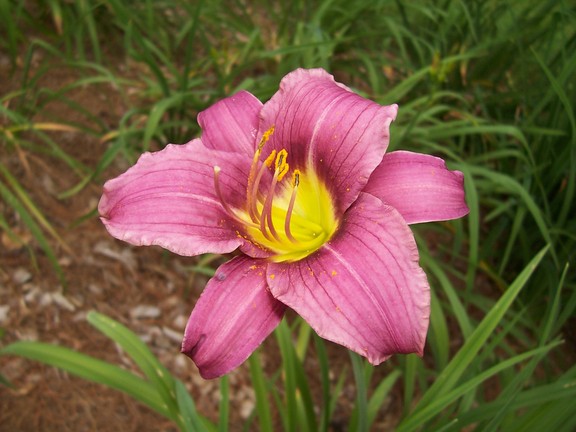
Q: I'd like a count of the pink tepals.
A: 6